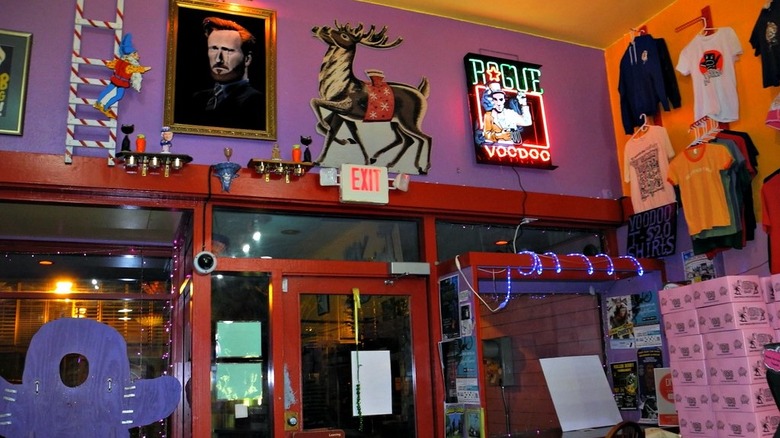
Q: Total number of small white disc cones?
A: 0